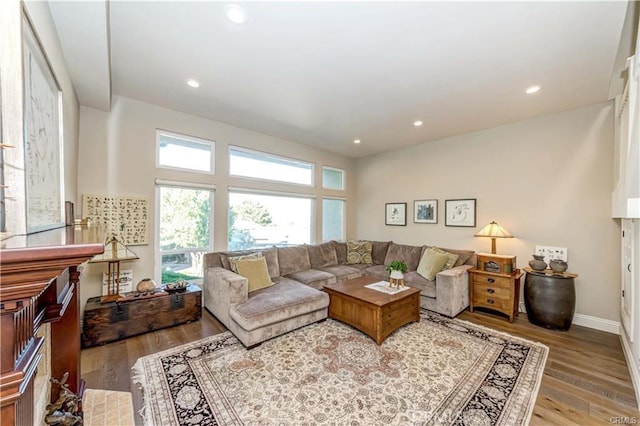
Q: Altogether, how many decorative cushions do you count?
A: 5